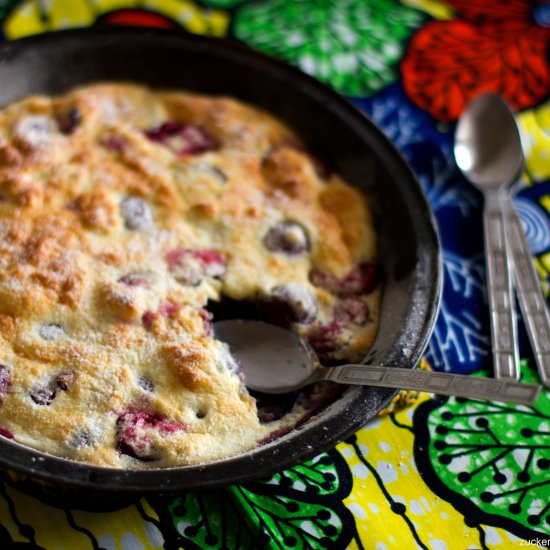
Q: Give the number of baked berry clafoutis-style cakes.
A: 1